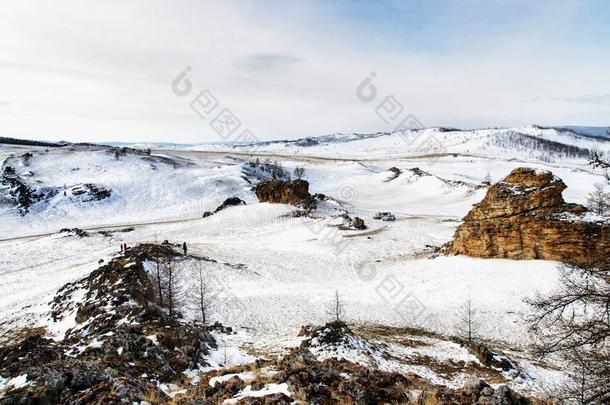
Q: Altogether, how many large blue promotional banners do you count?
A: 0